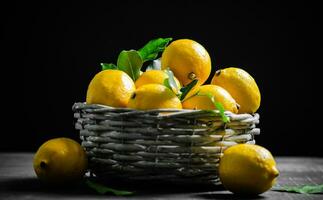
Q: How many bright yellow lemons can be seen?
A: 8